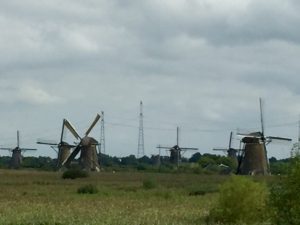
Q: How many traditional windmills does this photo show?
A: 6